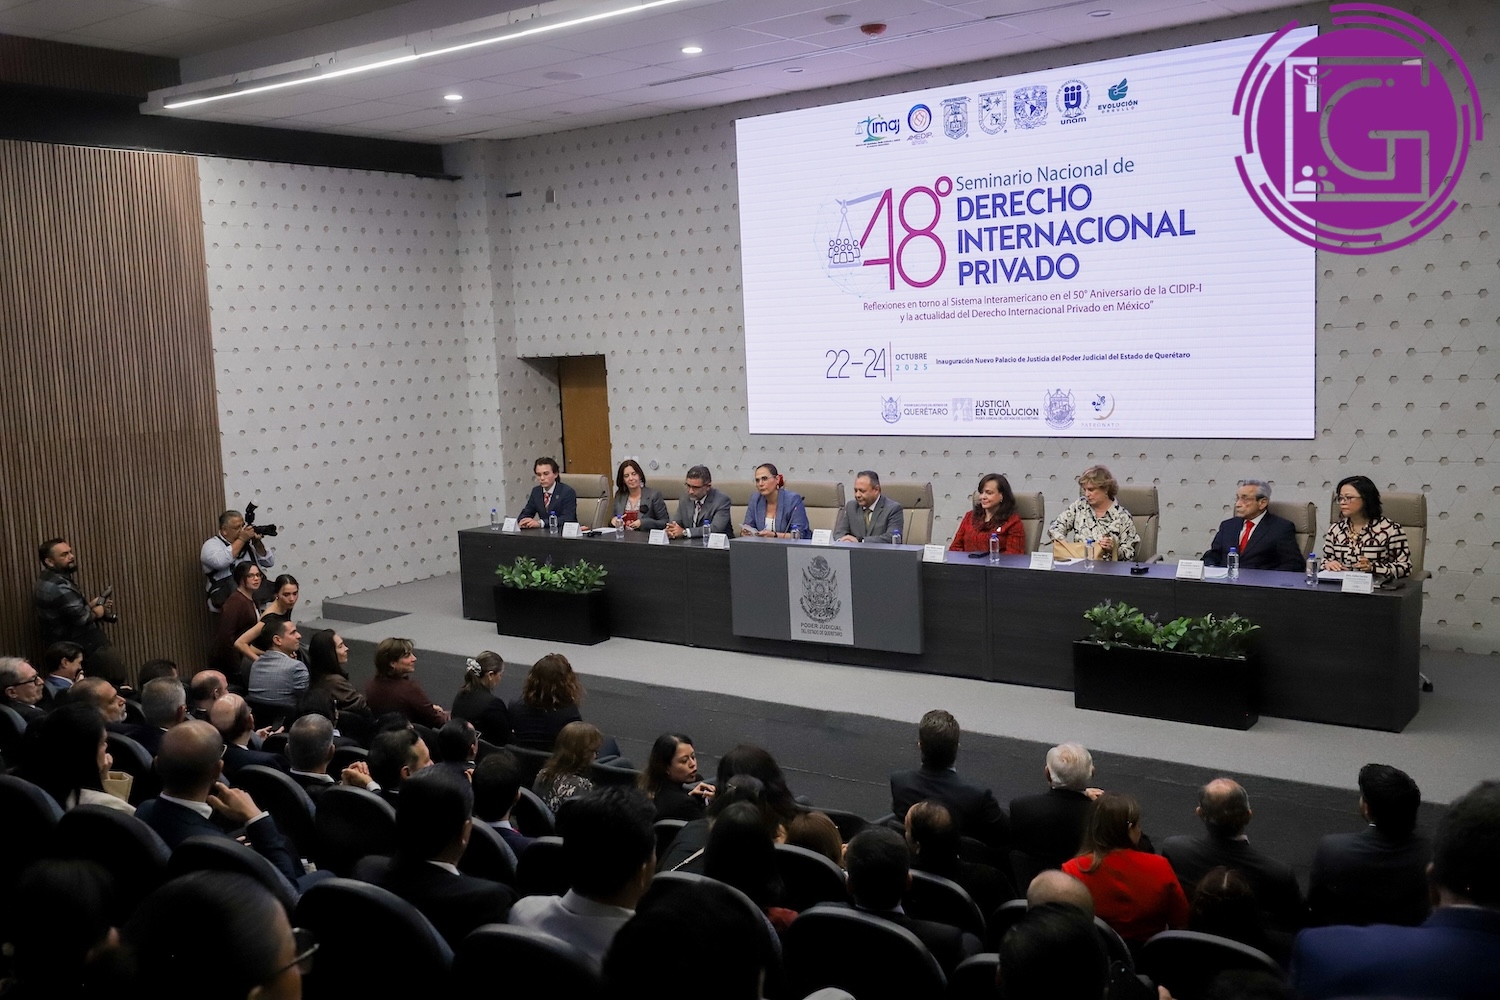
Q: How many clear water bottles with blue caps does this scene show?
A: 10